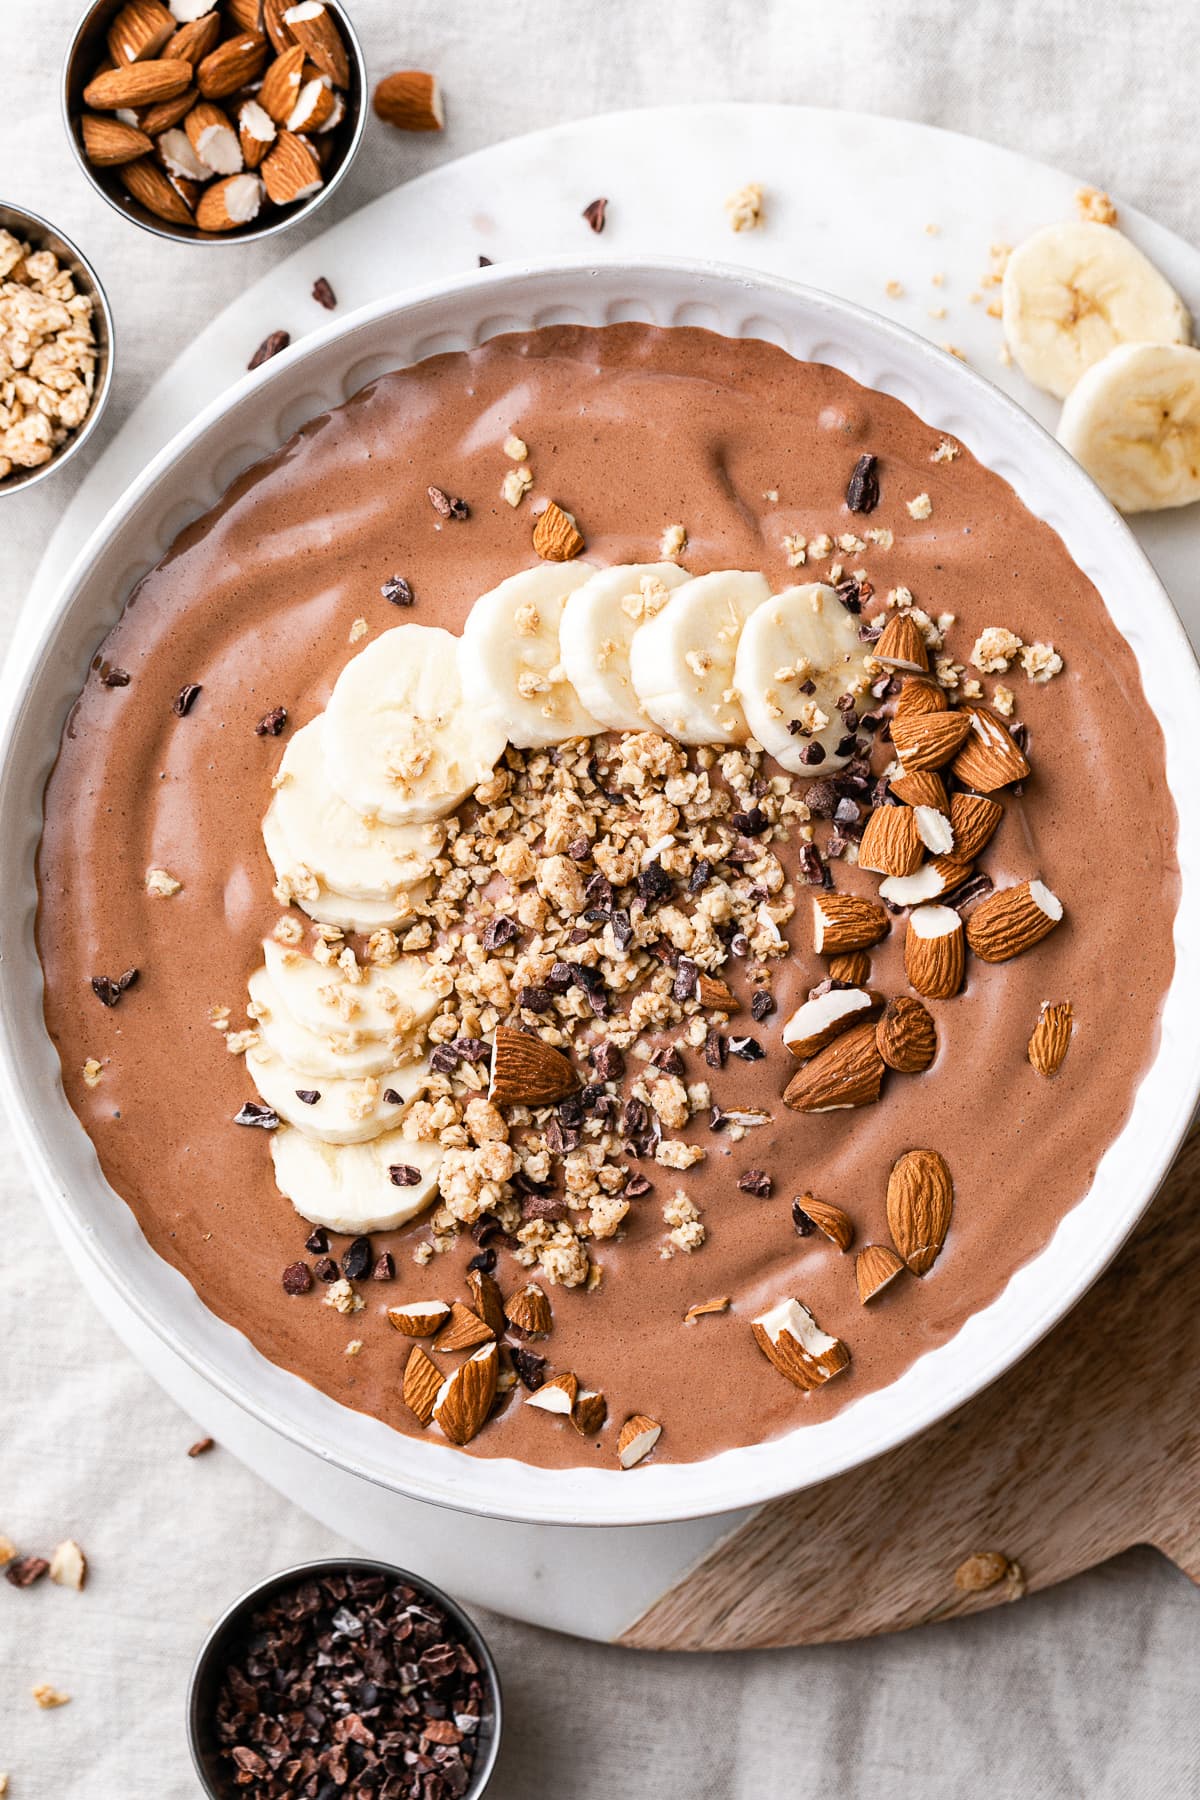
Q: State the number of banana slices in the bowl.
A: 11